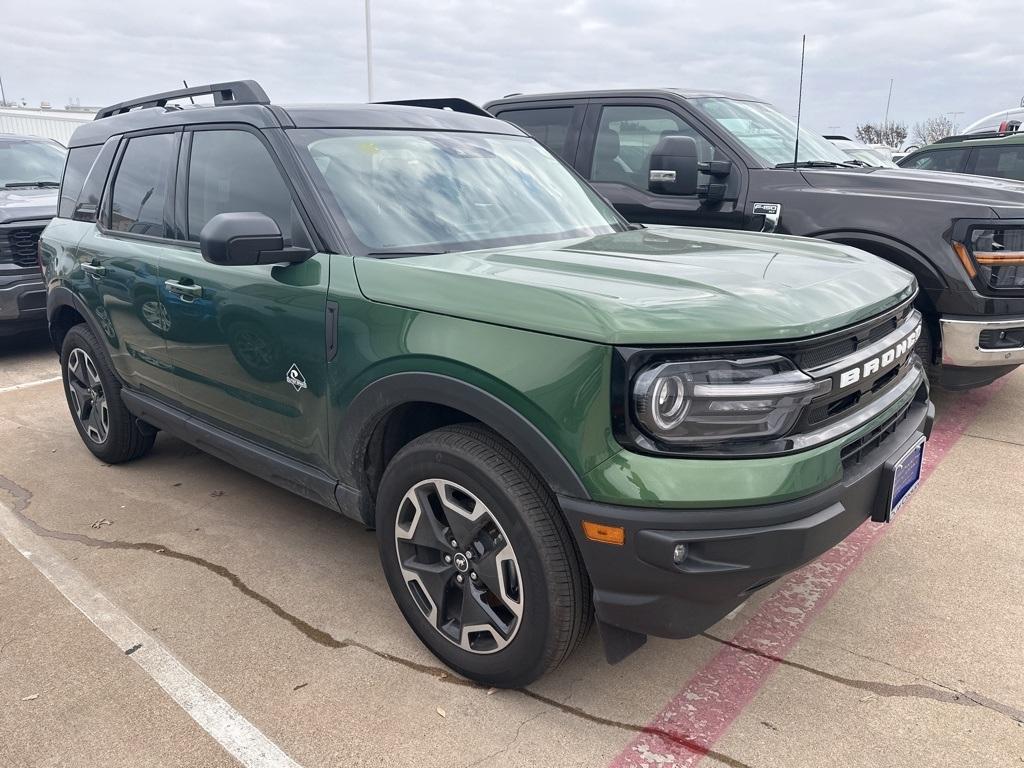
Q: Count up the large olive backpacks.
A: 0